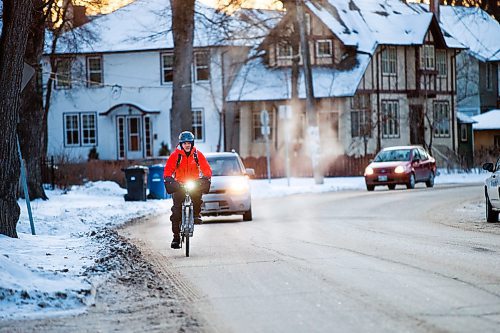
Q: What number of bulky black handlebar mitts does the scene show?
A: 2